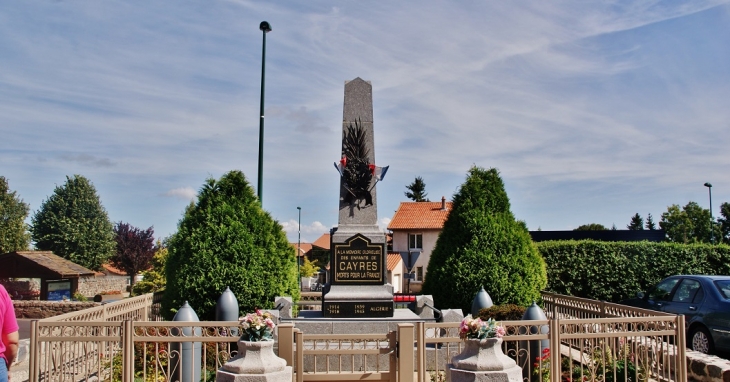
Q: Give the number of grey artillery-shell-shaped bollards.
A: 4